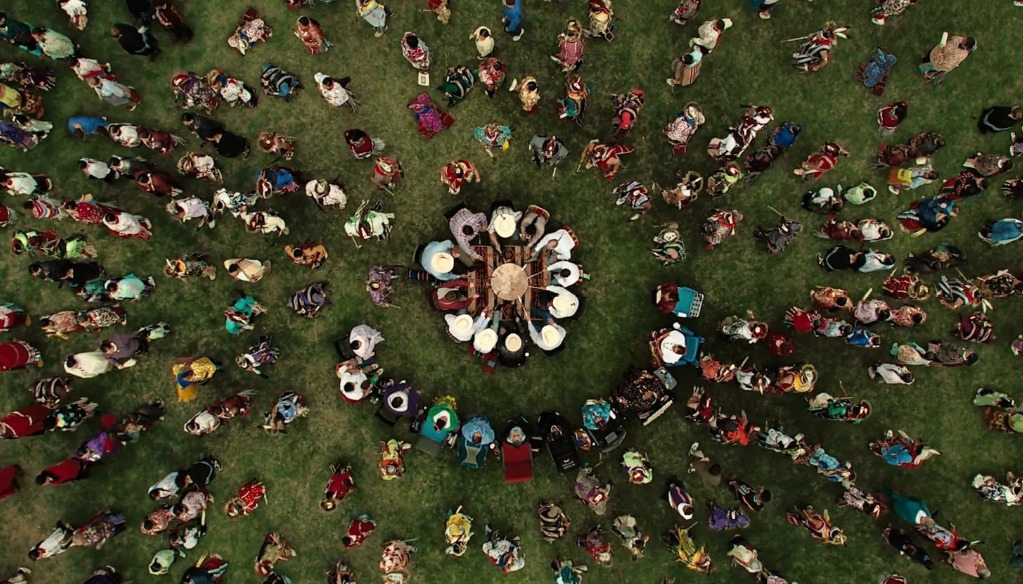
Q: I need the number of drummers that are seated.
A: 12